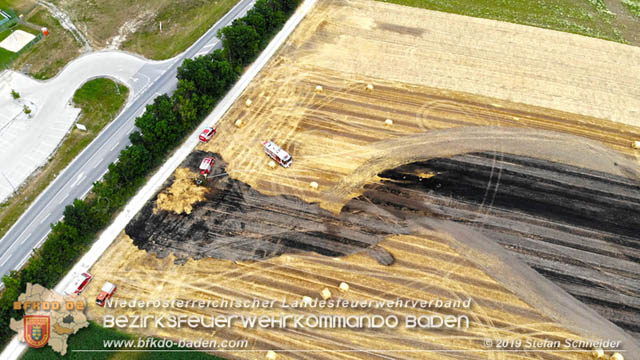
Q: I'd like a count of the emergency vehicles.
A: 5